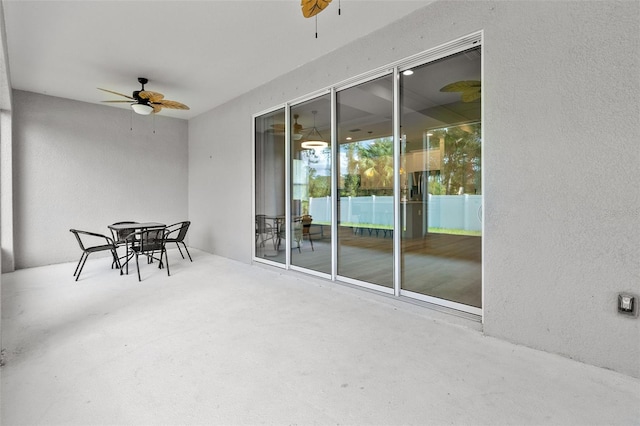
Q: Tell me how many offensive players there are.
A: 0